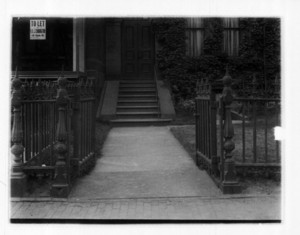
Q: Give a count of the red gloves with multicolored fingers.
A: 0